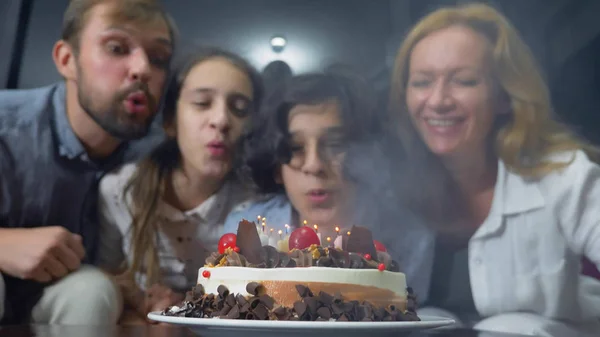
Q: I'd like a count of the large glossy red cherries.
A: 3